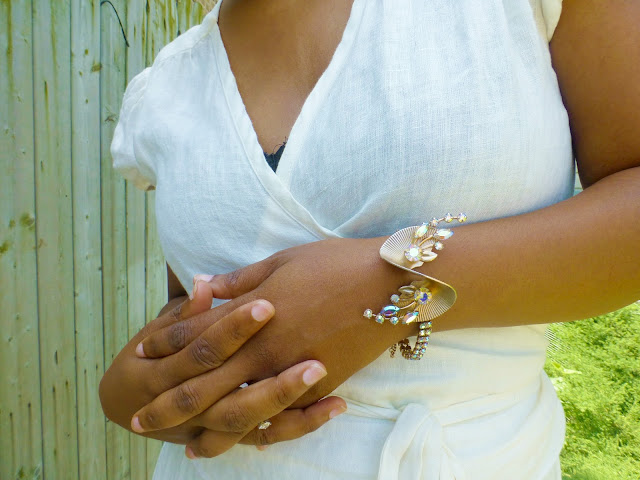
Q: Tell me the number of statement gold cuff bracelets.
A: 1